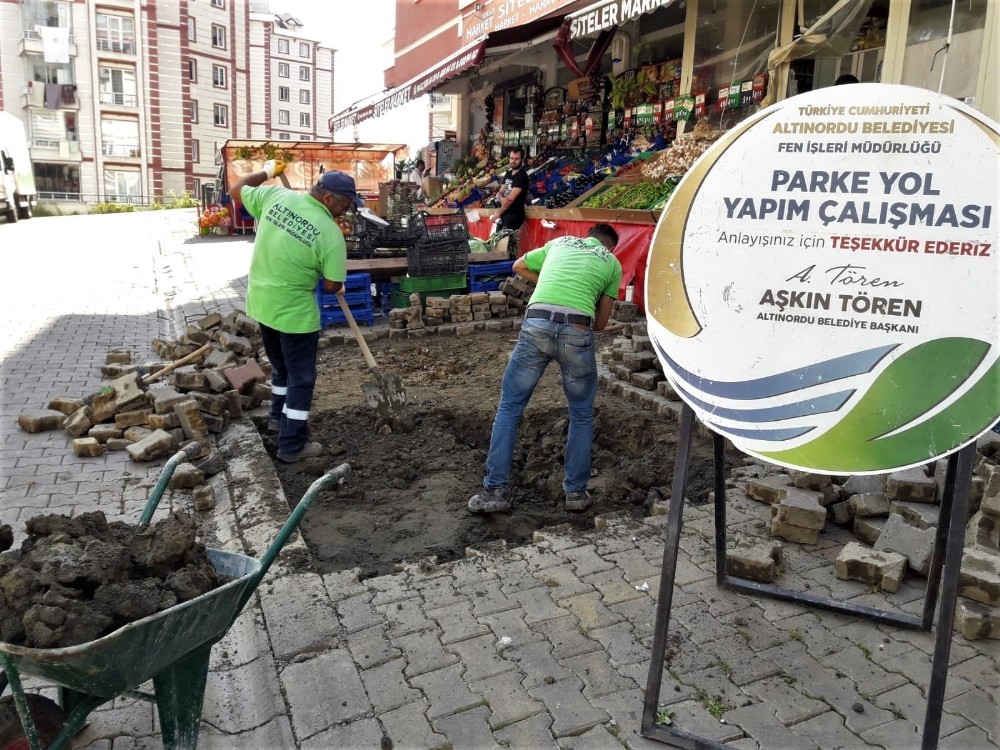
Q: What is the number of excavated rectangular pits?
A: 1